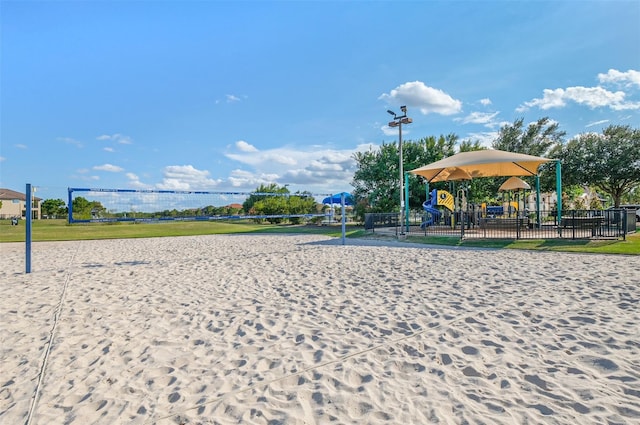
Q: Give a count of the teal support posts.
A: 4